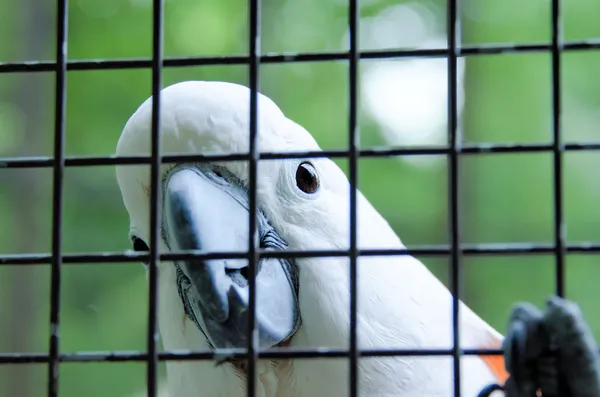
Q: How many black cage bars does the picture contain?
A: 10